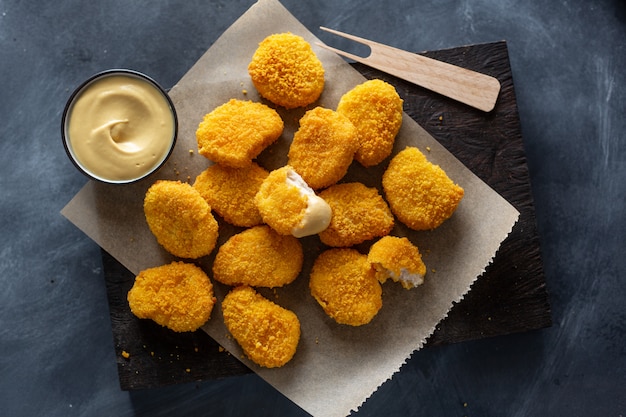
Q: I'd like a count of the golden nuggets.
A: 14